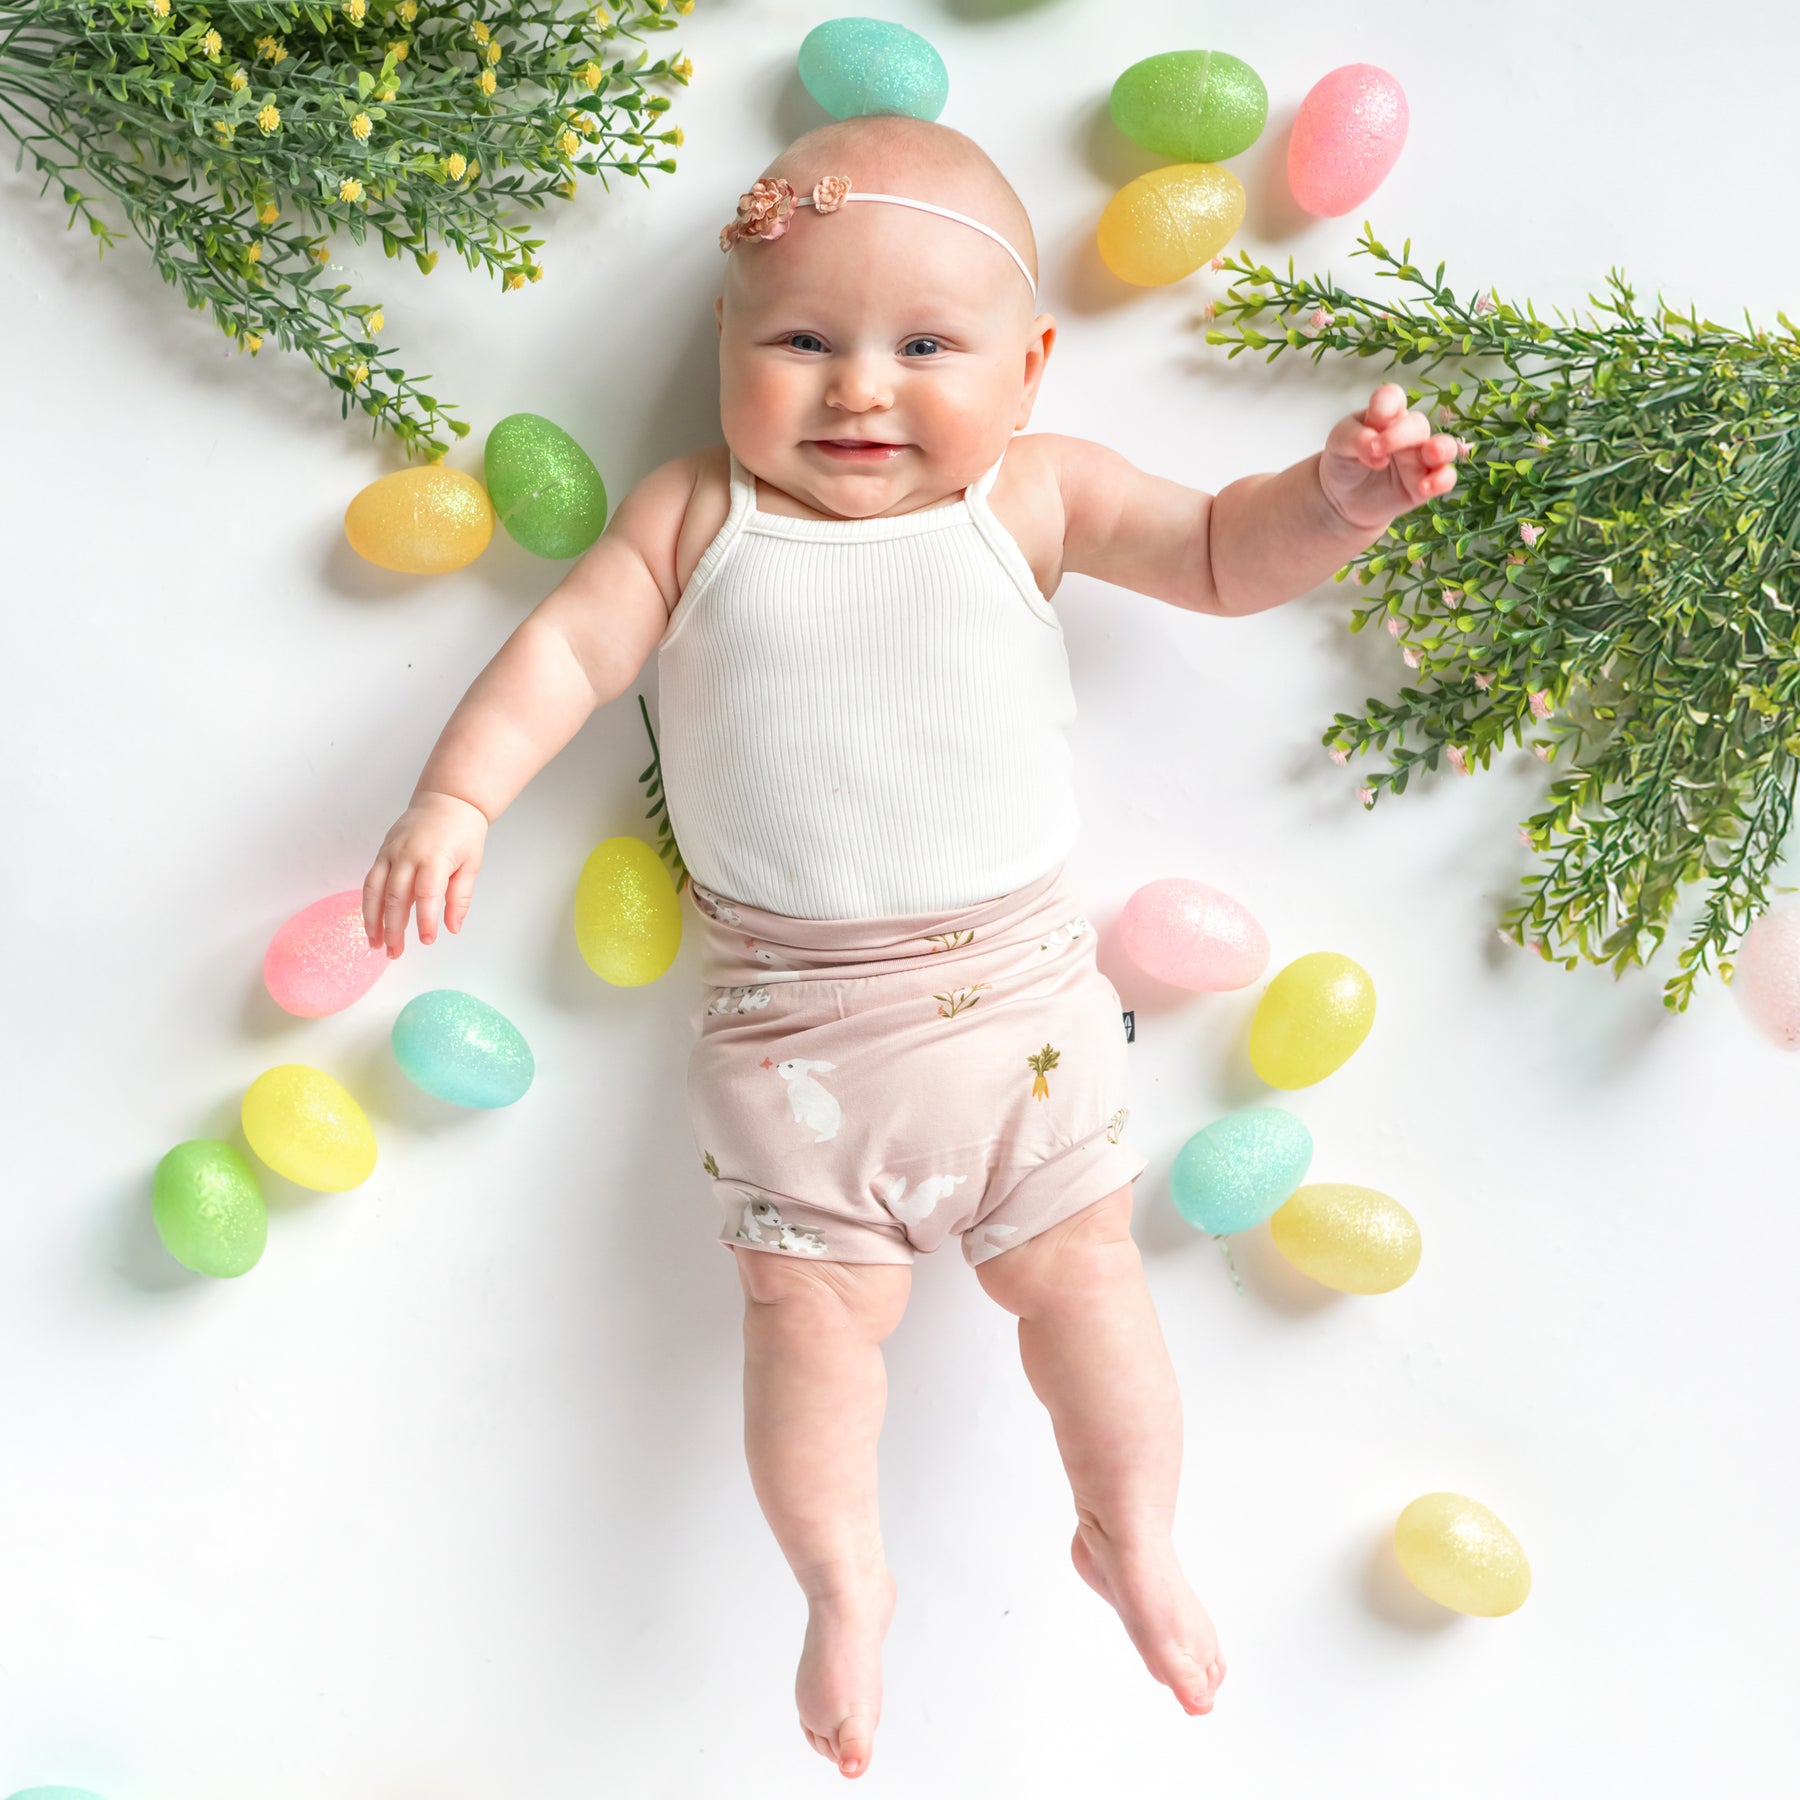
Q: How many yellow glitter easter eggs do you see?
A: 7